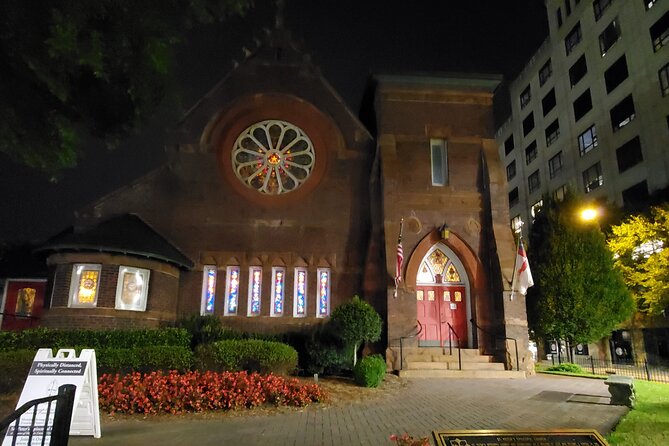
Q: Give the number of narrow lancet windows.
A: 6